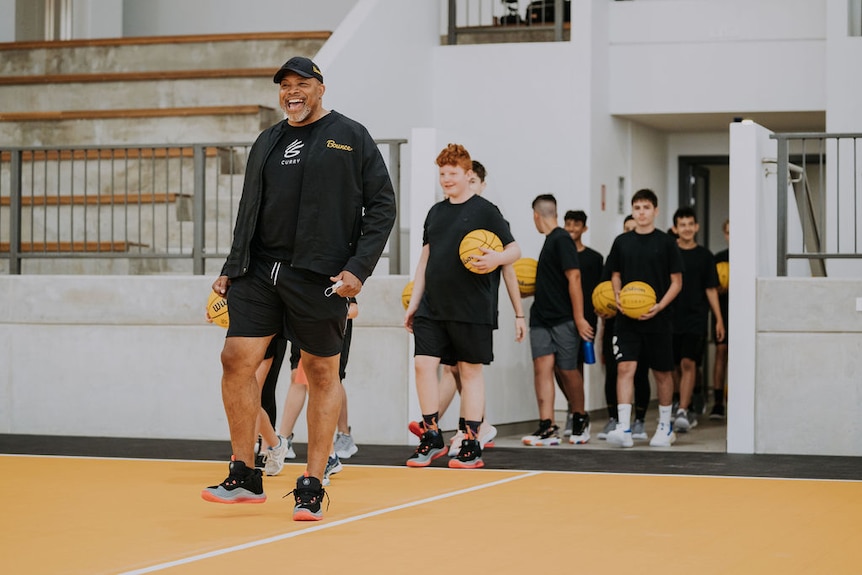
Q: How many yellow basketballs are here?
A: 7